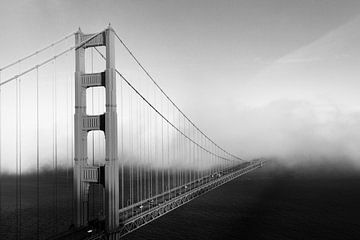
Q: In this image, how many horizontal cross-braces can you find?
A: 4